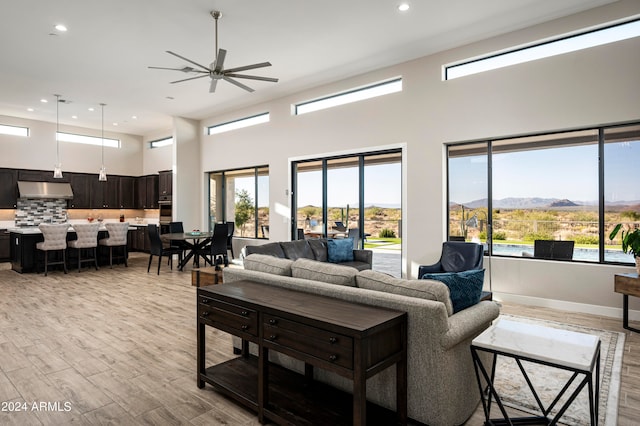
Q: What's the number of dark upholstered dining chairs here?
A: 4